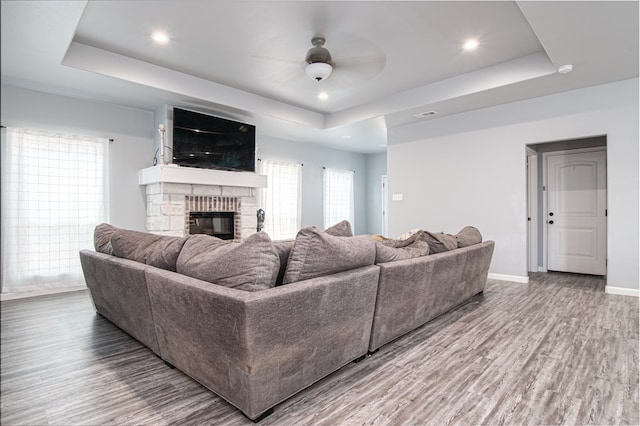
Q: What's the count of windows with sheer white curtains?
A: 3